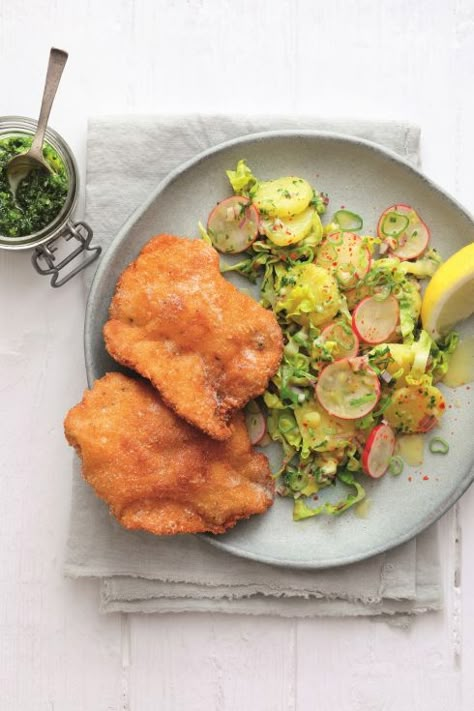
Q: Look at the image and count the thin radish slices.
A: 8